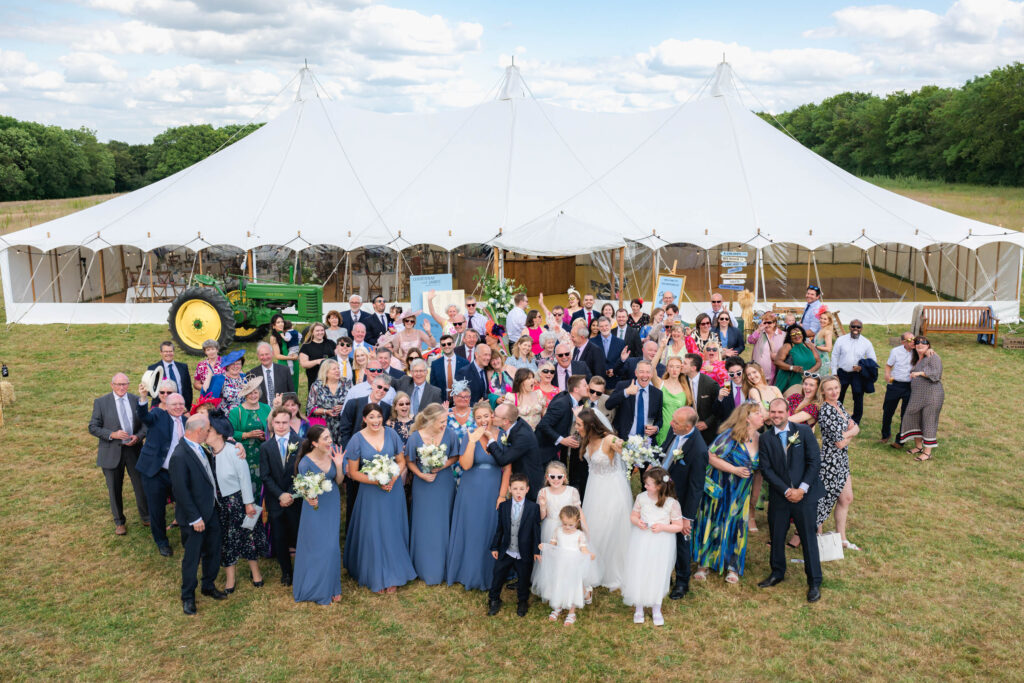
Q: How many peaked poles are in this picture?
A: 3